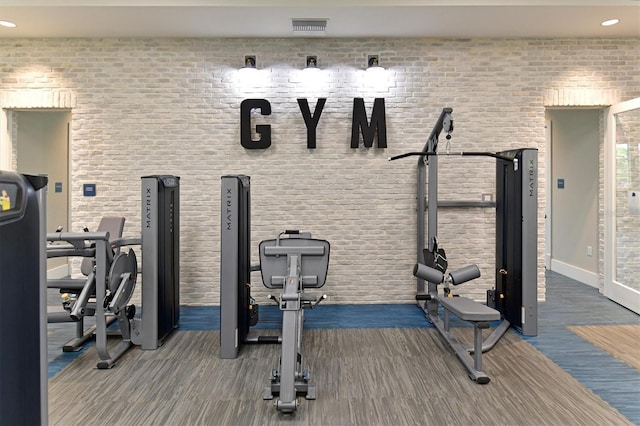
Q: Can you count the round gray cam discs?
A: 1